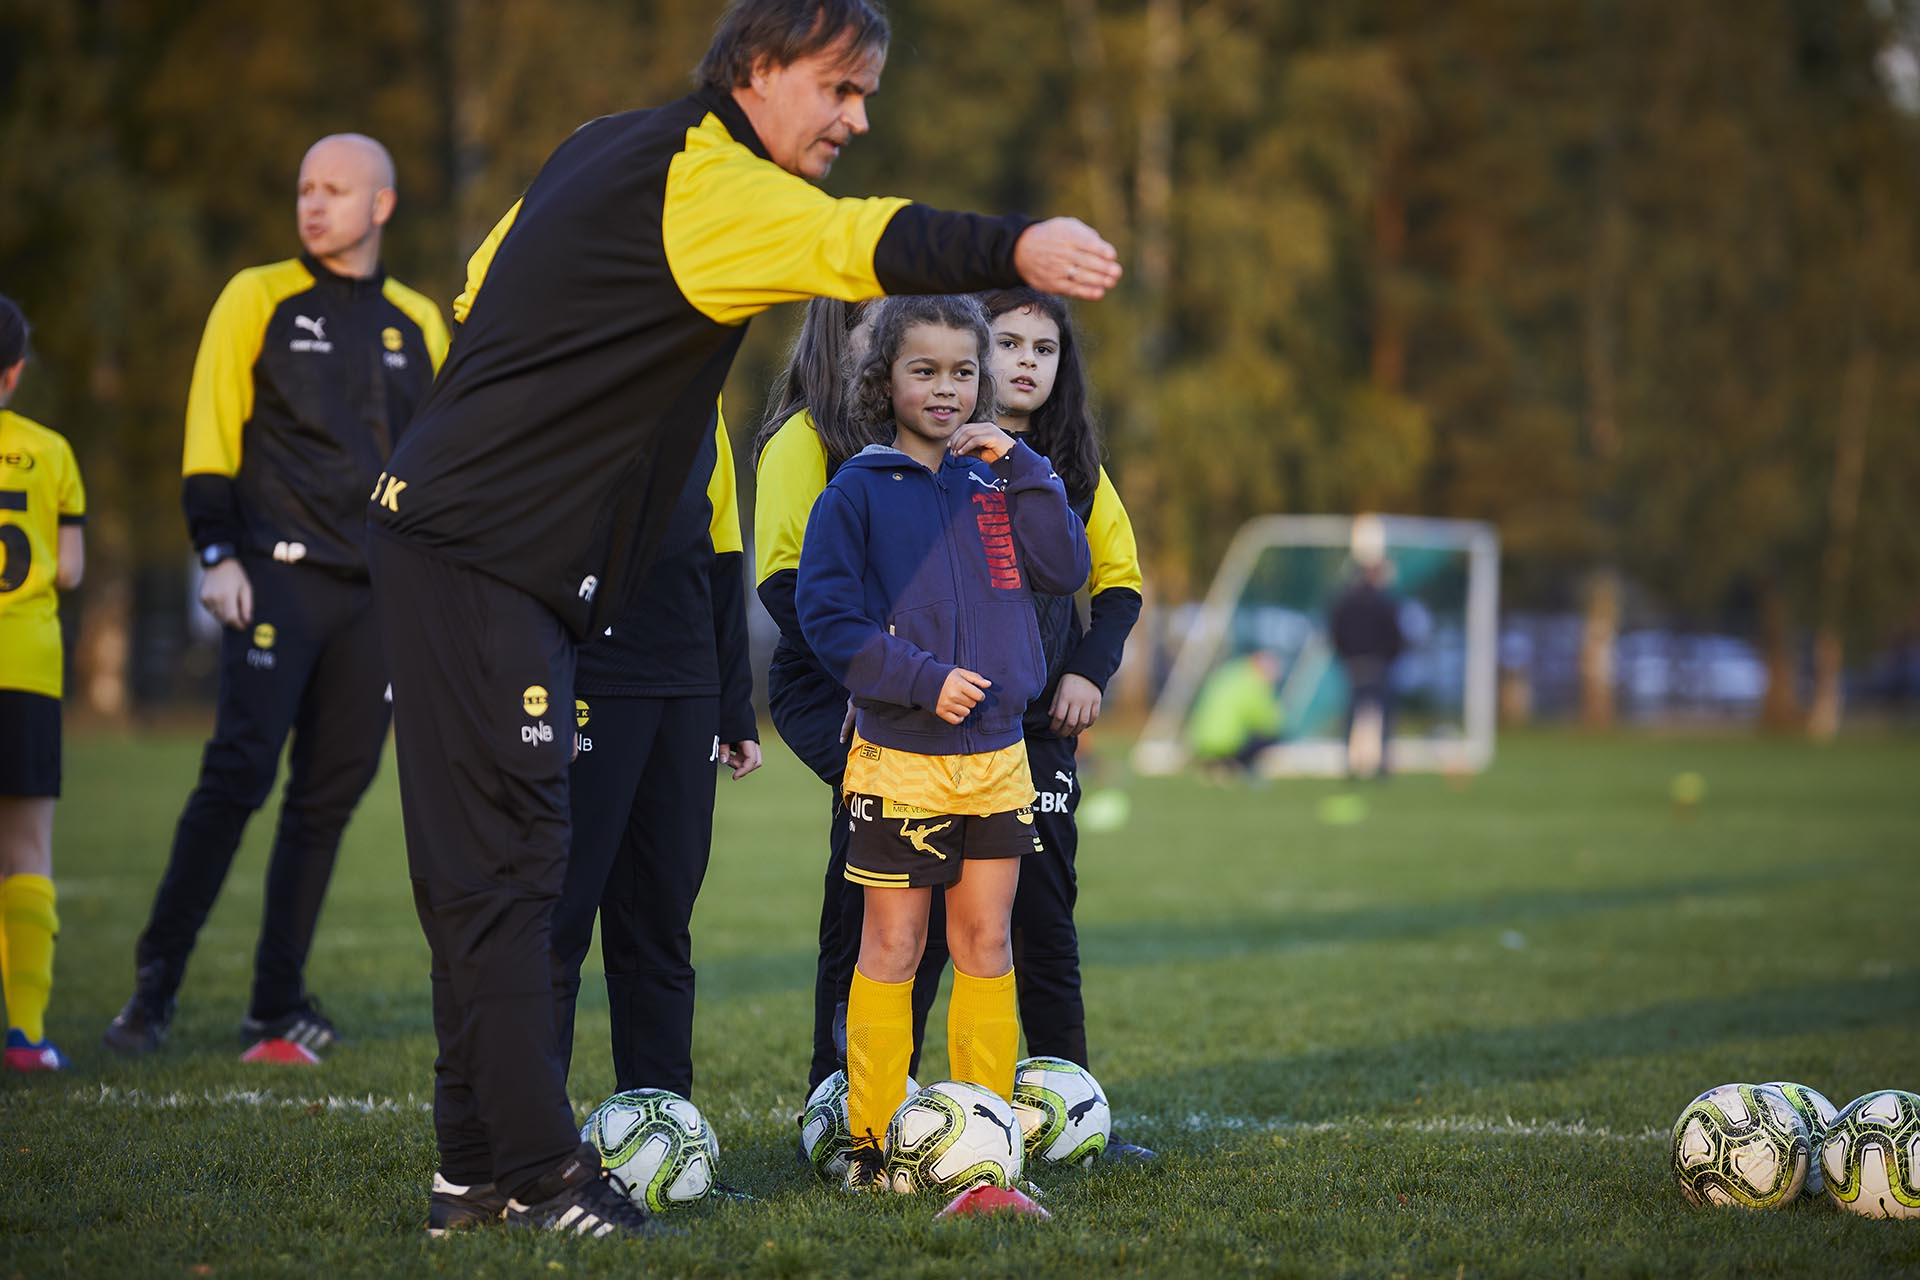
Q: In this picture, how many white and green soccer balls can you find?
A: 7